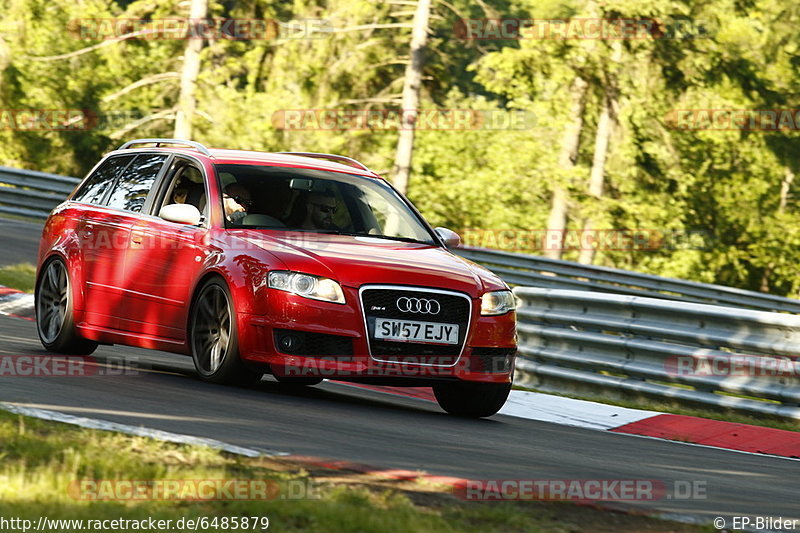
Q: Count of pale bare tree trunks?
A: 4